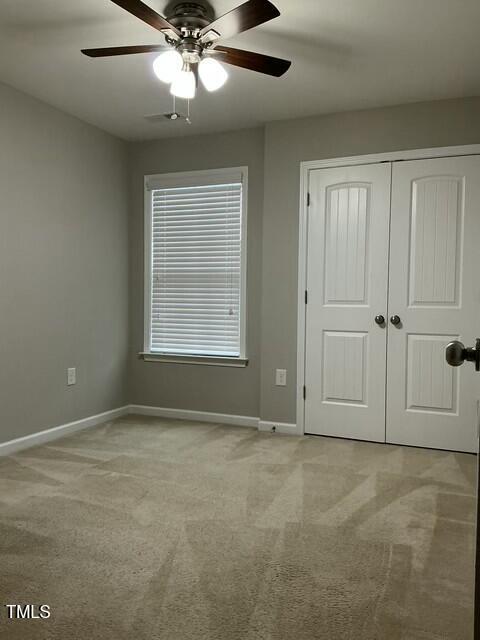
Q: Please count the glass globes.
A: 3